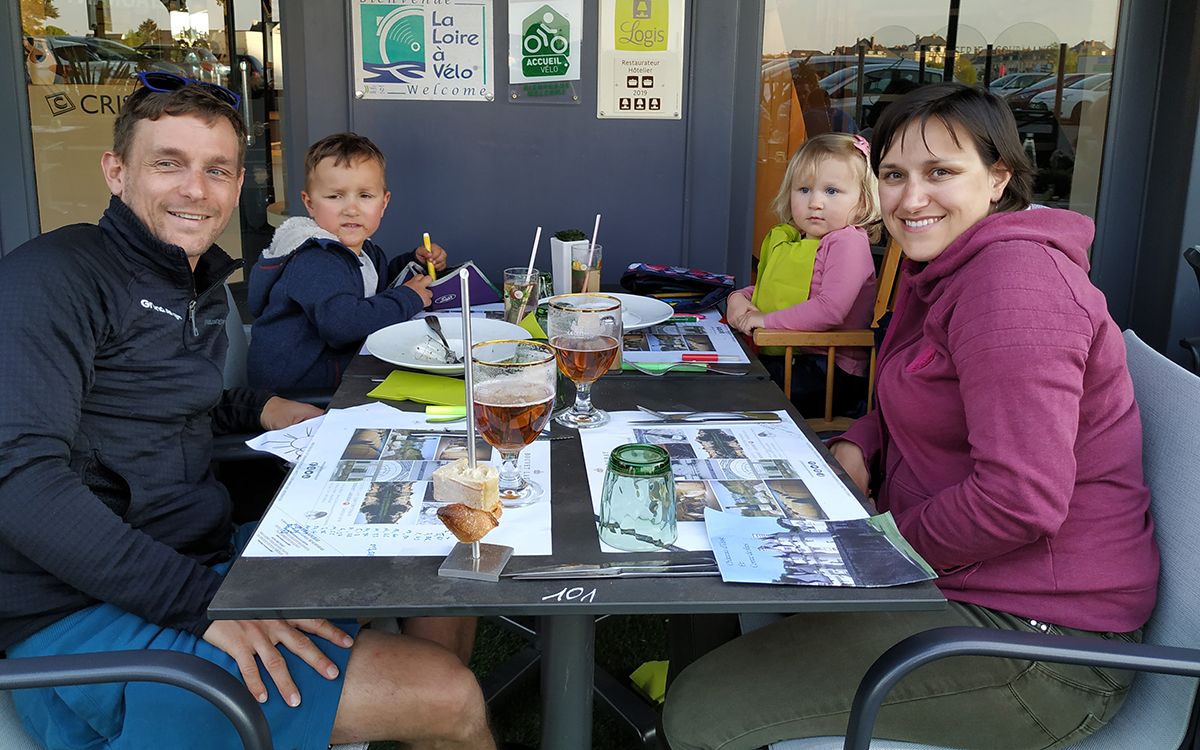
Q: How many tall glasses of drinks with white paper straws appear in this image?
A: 2